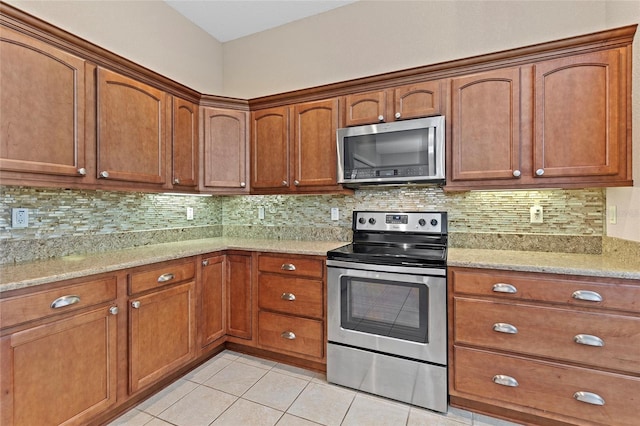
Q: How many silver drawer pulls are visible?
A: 11